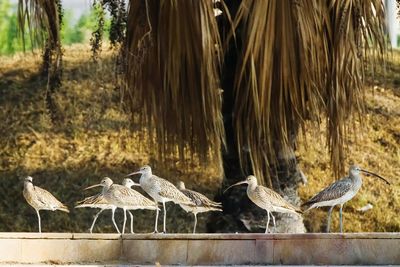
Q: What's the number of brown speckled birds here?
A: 7